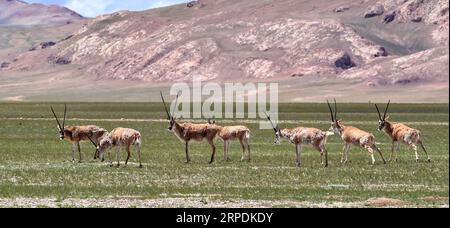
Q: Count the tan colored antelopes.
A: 7